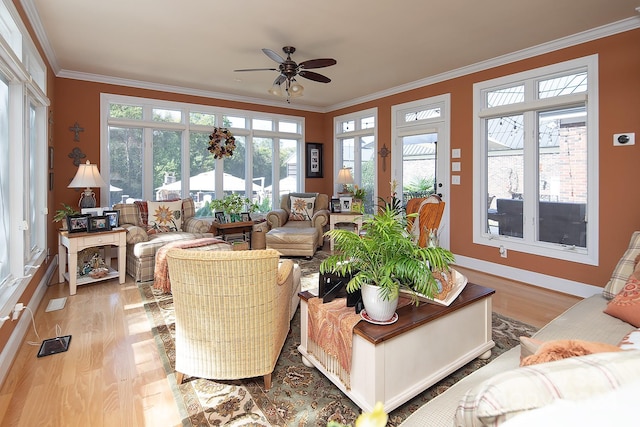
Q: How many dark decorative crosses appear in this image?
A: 3